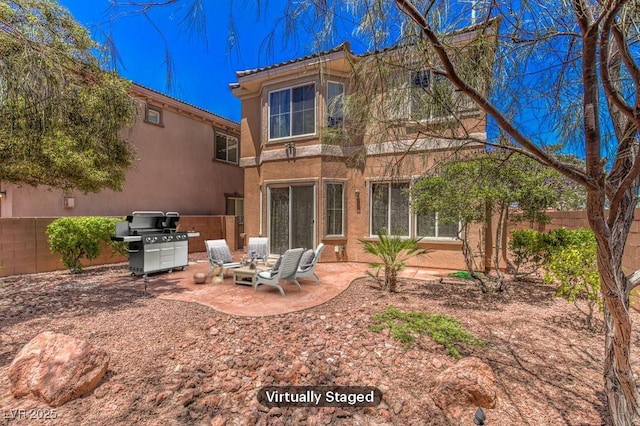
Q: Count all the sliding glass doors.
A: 1